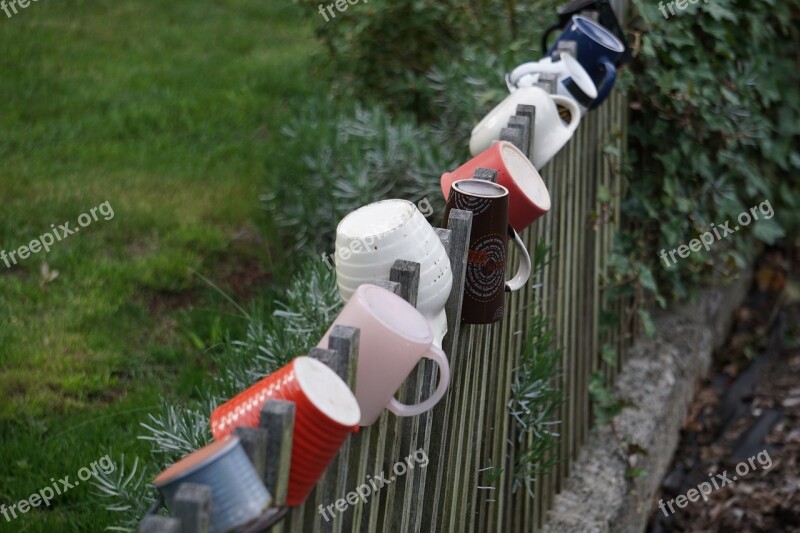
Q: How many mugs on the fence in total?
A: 10